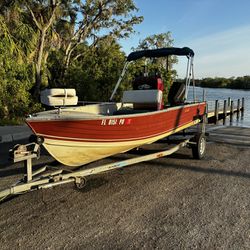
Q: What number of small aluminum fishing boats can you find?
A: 1